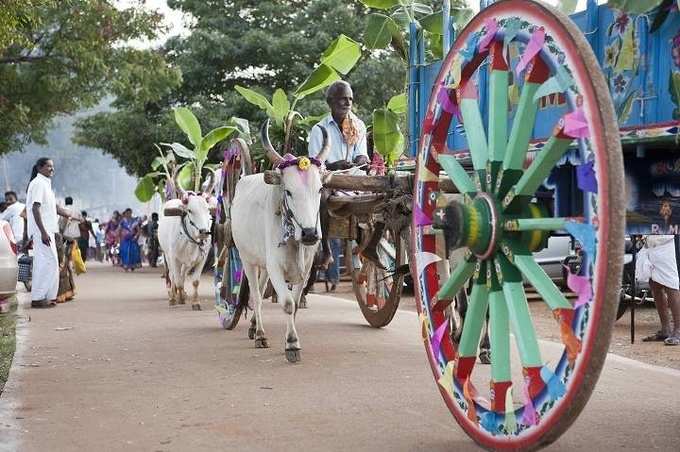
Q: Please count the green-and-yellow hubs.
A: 1